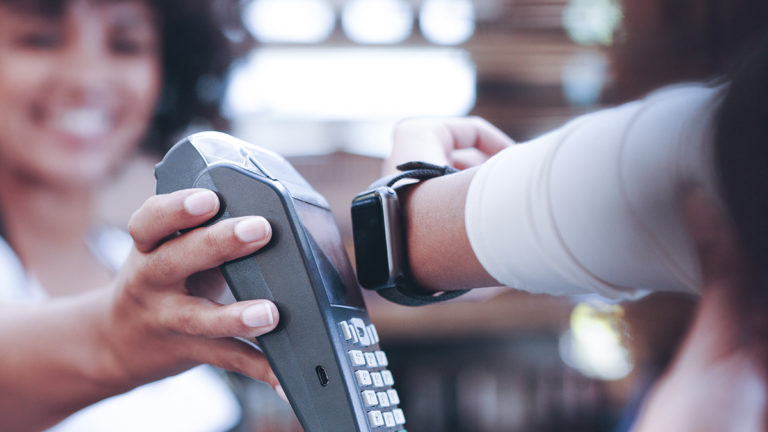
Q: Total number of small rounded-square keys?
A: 12